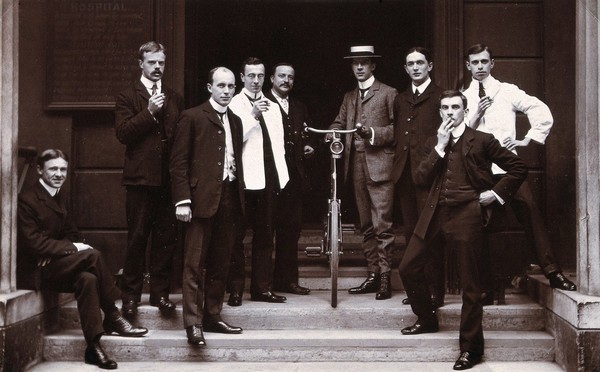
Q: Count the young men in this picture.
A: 9